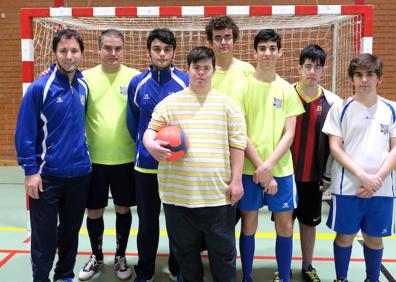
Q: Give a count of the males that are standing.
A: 8